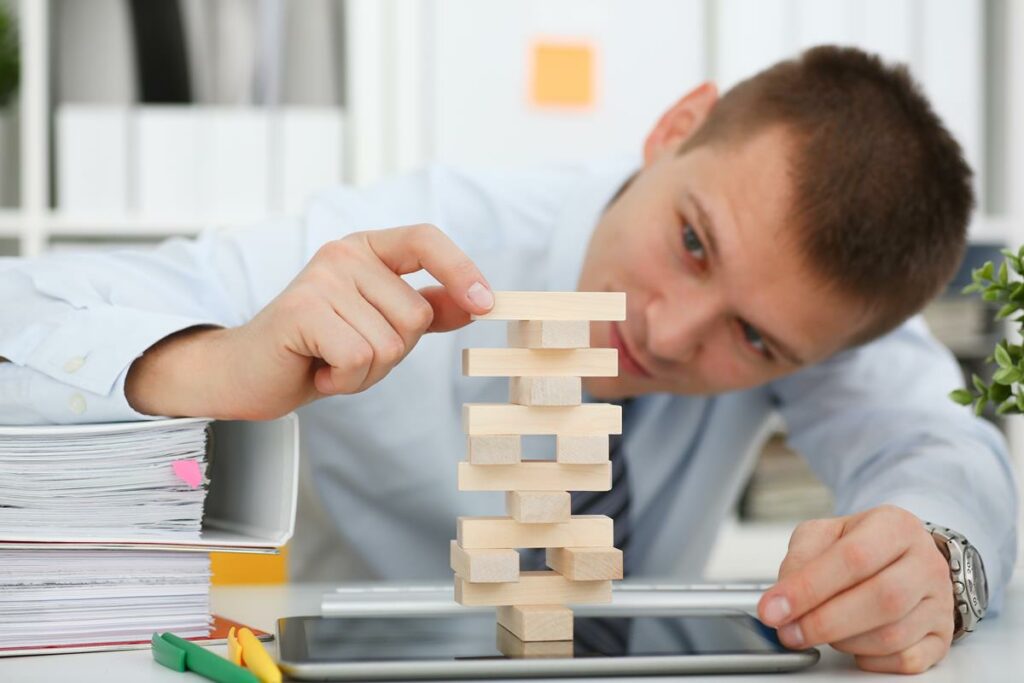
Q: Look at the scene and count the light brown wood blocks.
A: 14